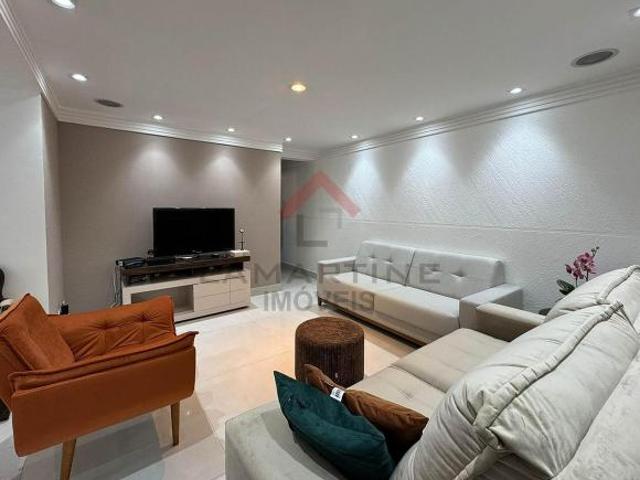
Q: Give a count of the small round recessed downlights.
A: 10